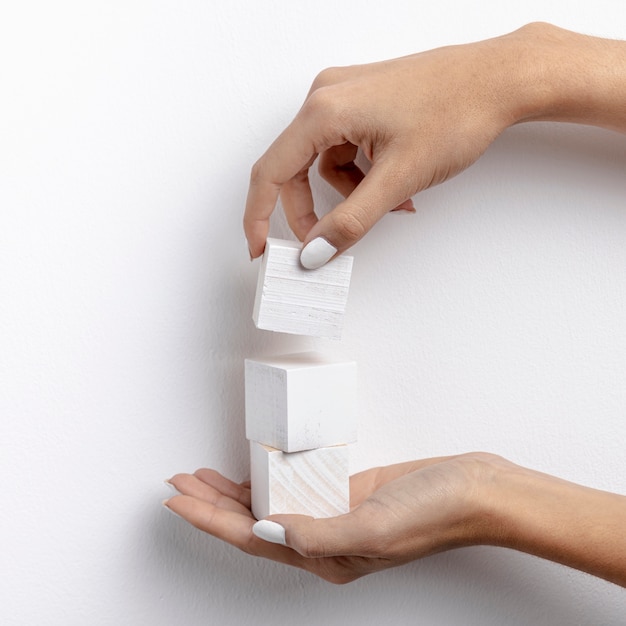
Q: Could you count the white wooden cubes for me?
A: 3